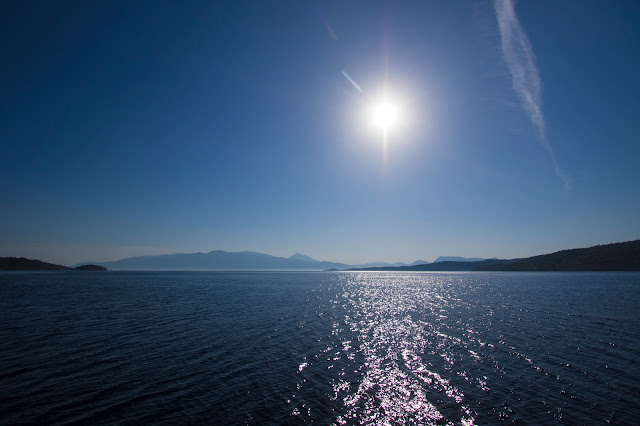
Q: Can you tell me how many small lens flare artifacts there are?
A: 2